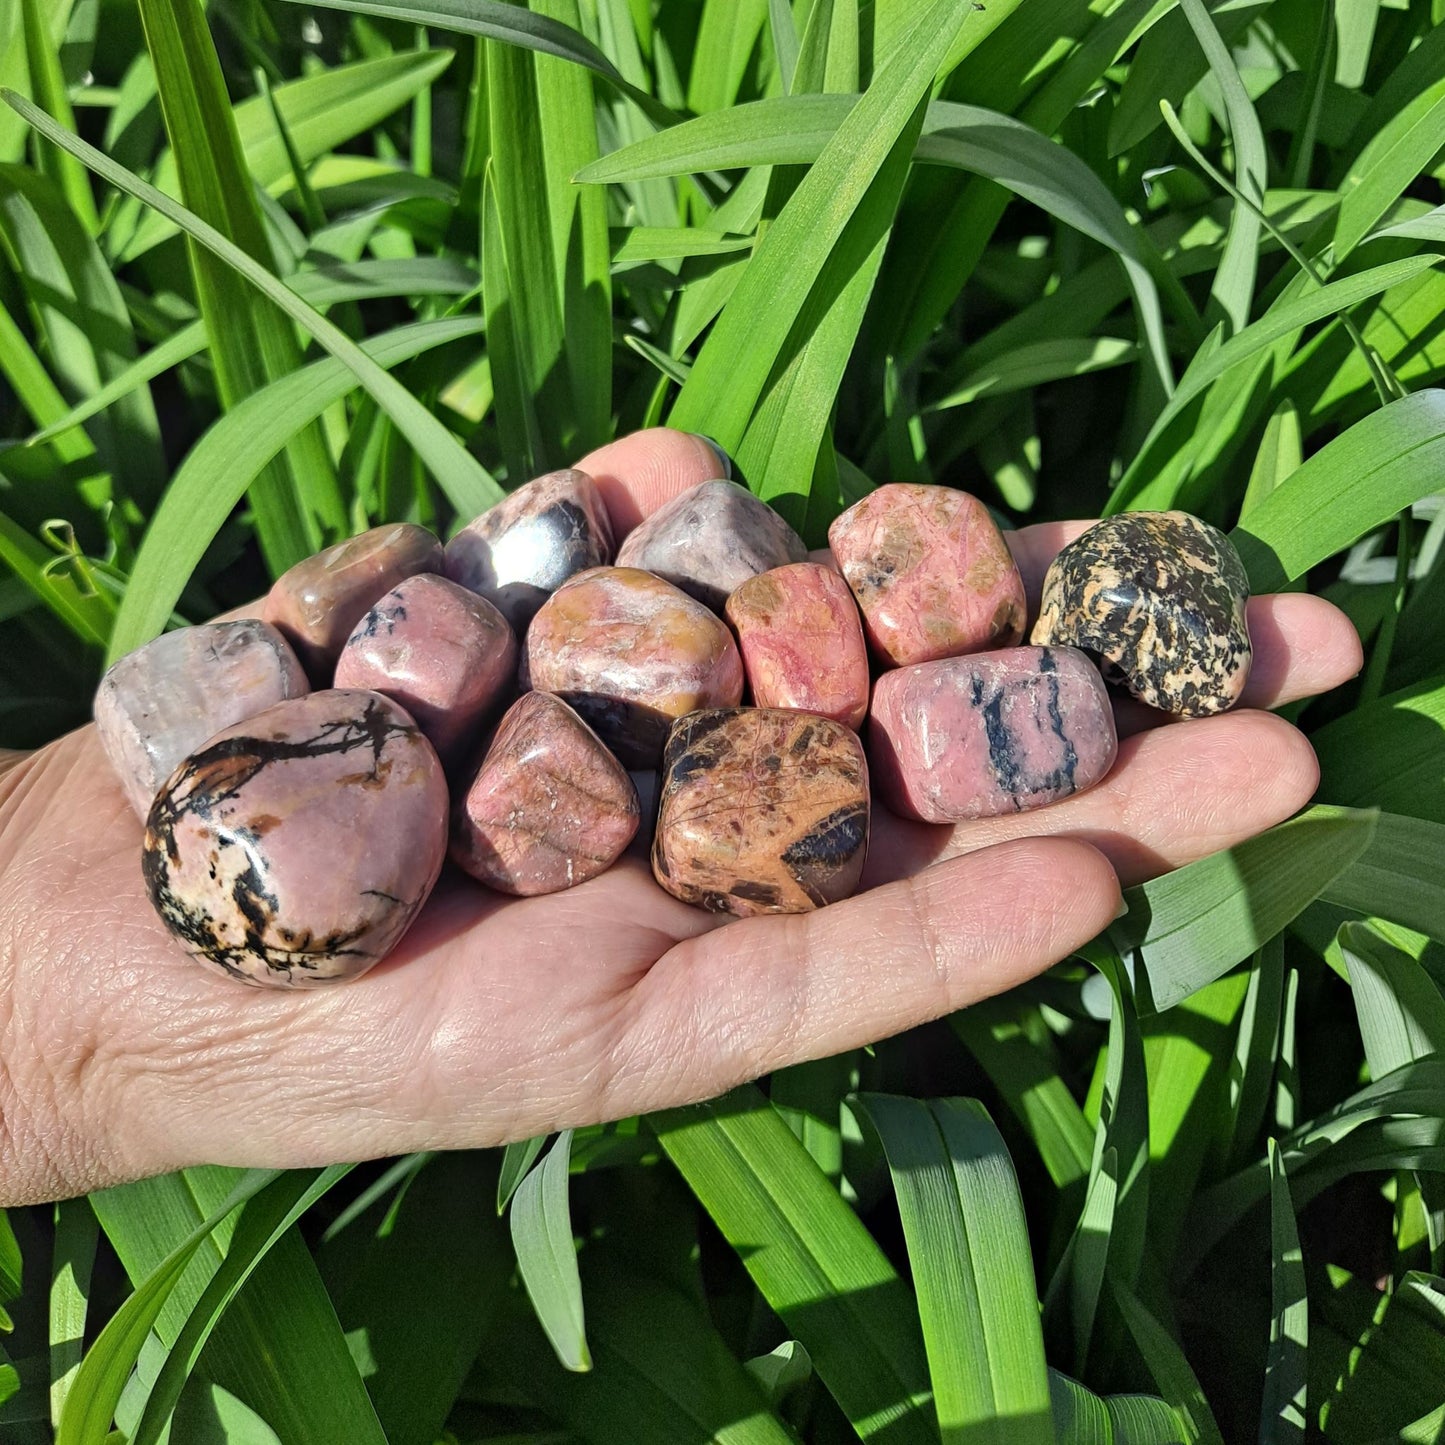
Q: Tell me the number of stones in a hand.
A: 13